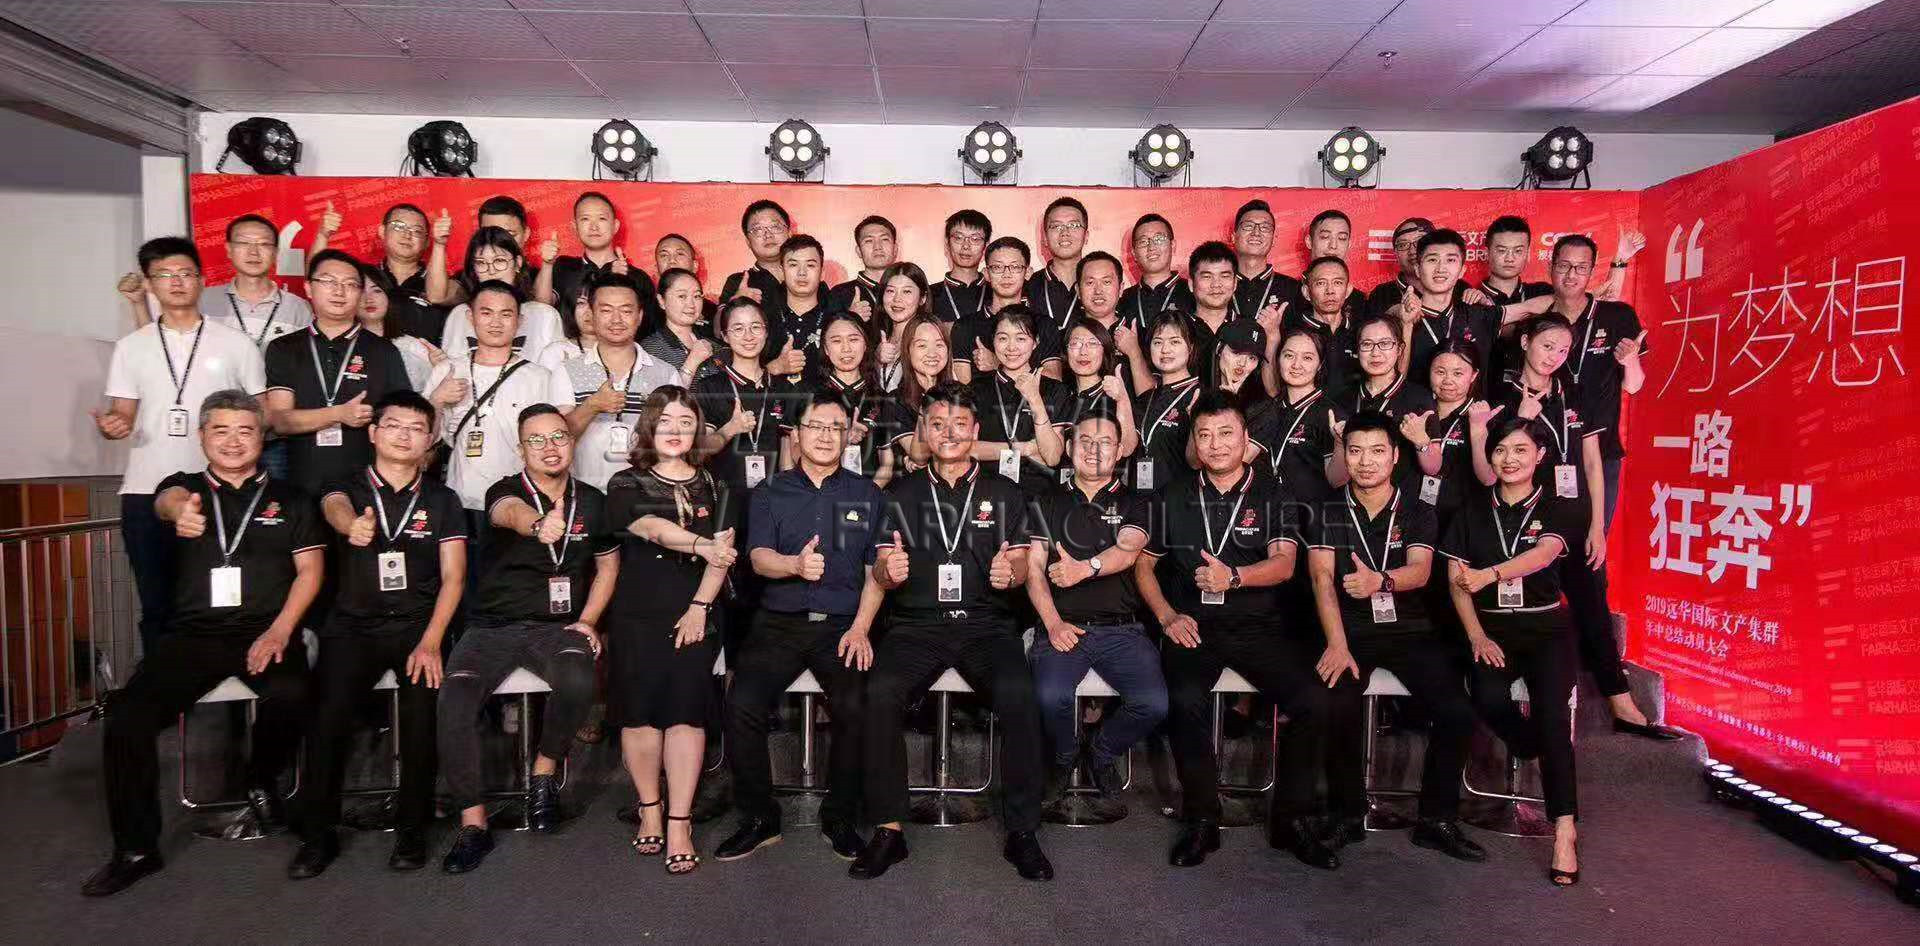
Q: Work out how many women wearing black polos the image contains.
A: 12